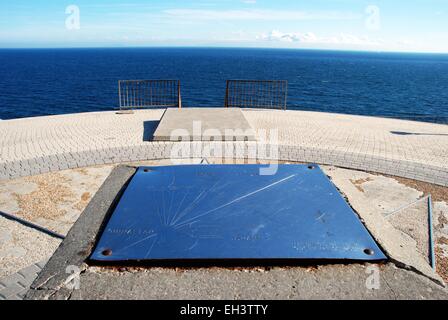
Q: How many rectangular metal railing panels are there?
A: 2